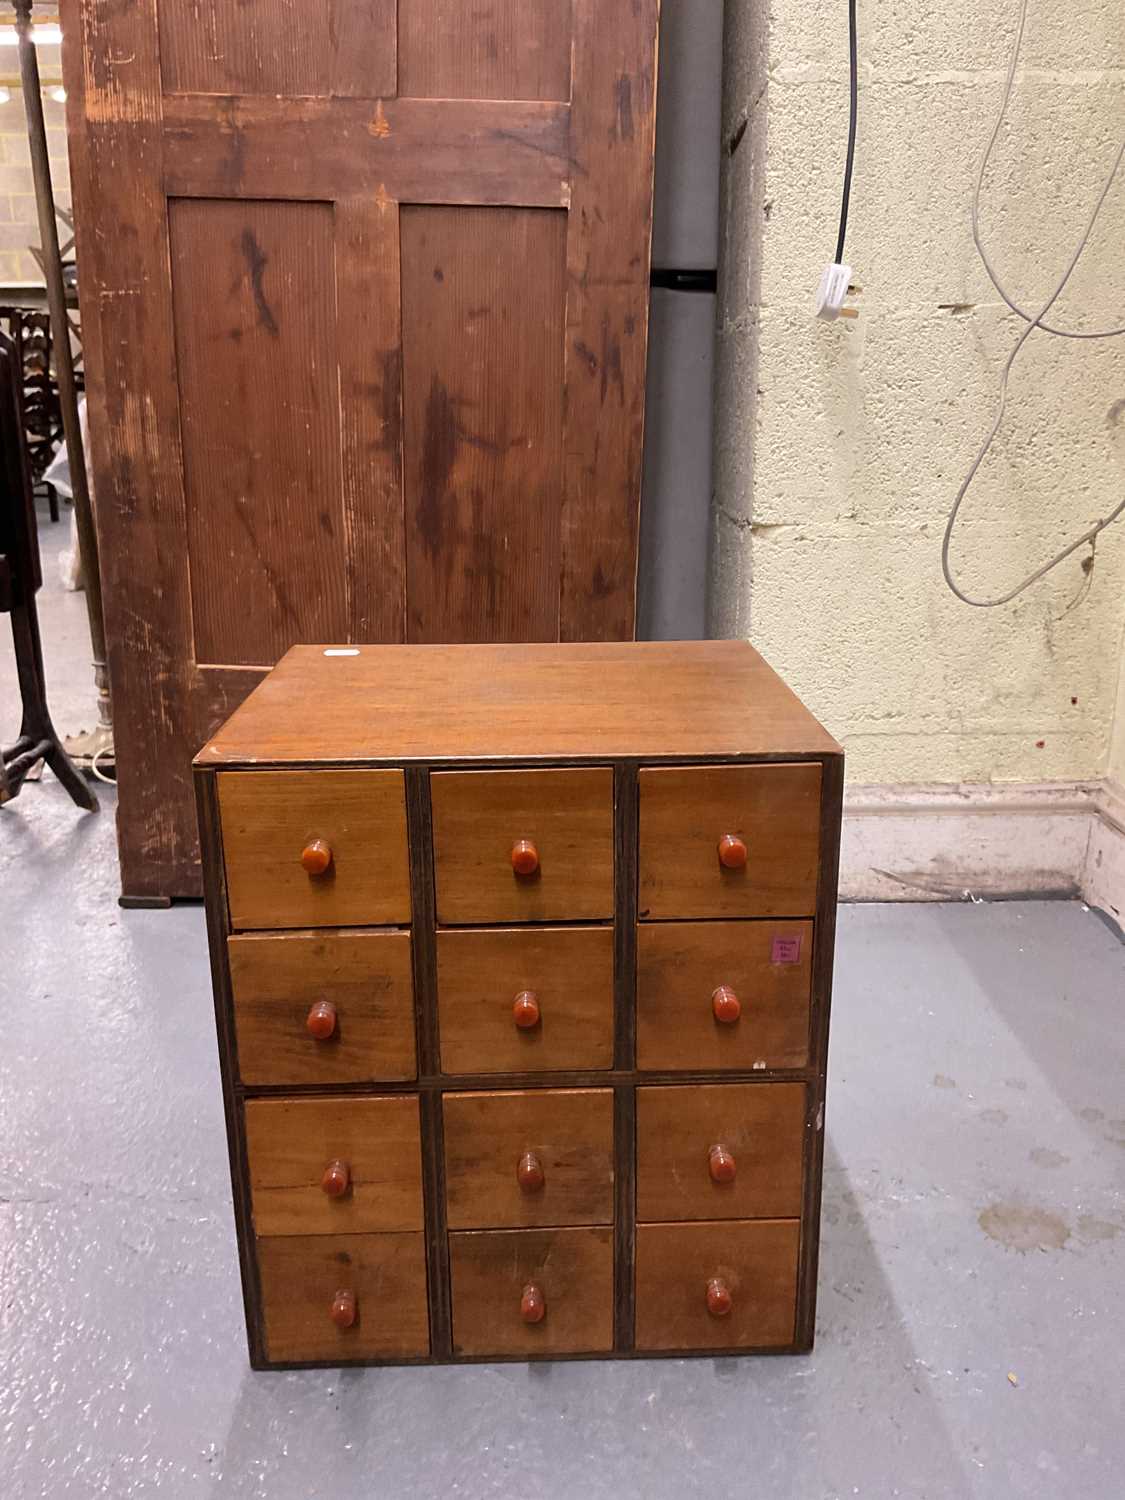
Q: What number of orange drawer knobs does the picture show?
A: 12